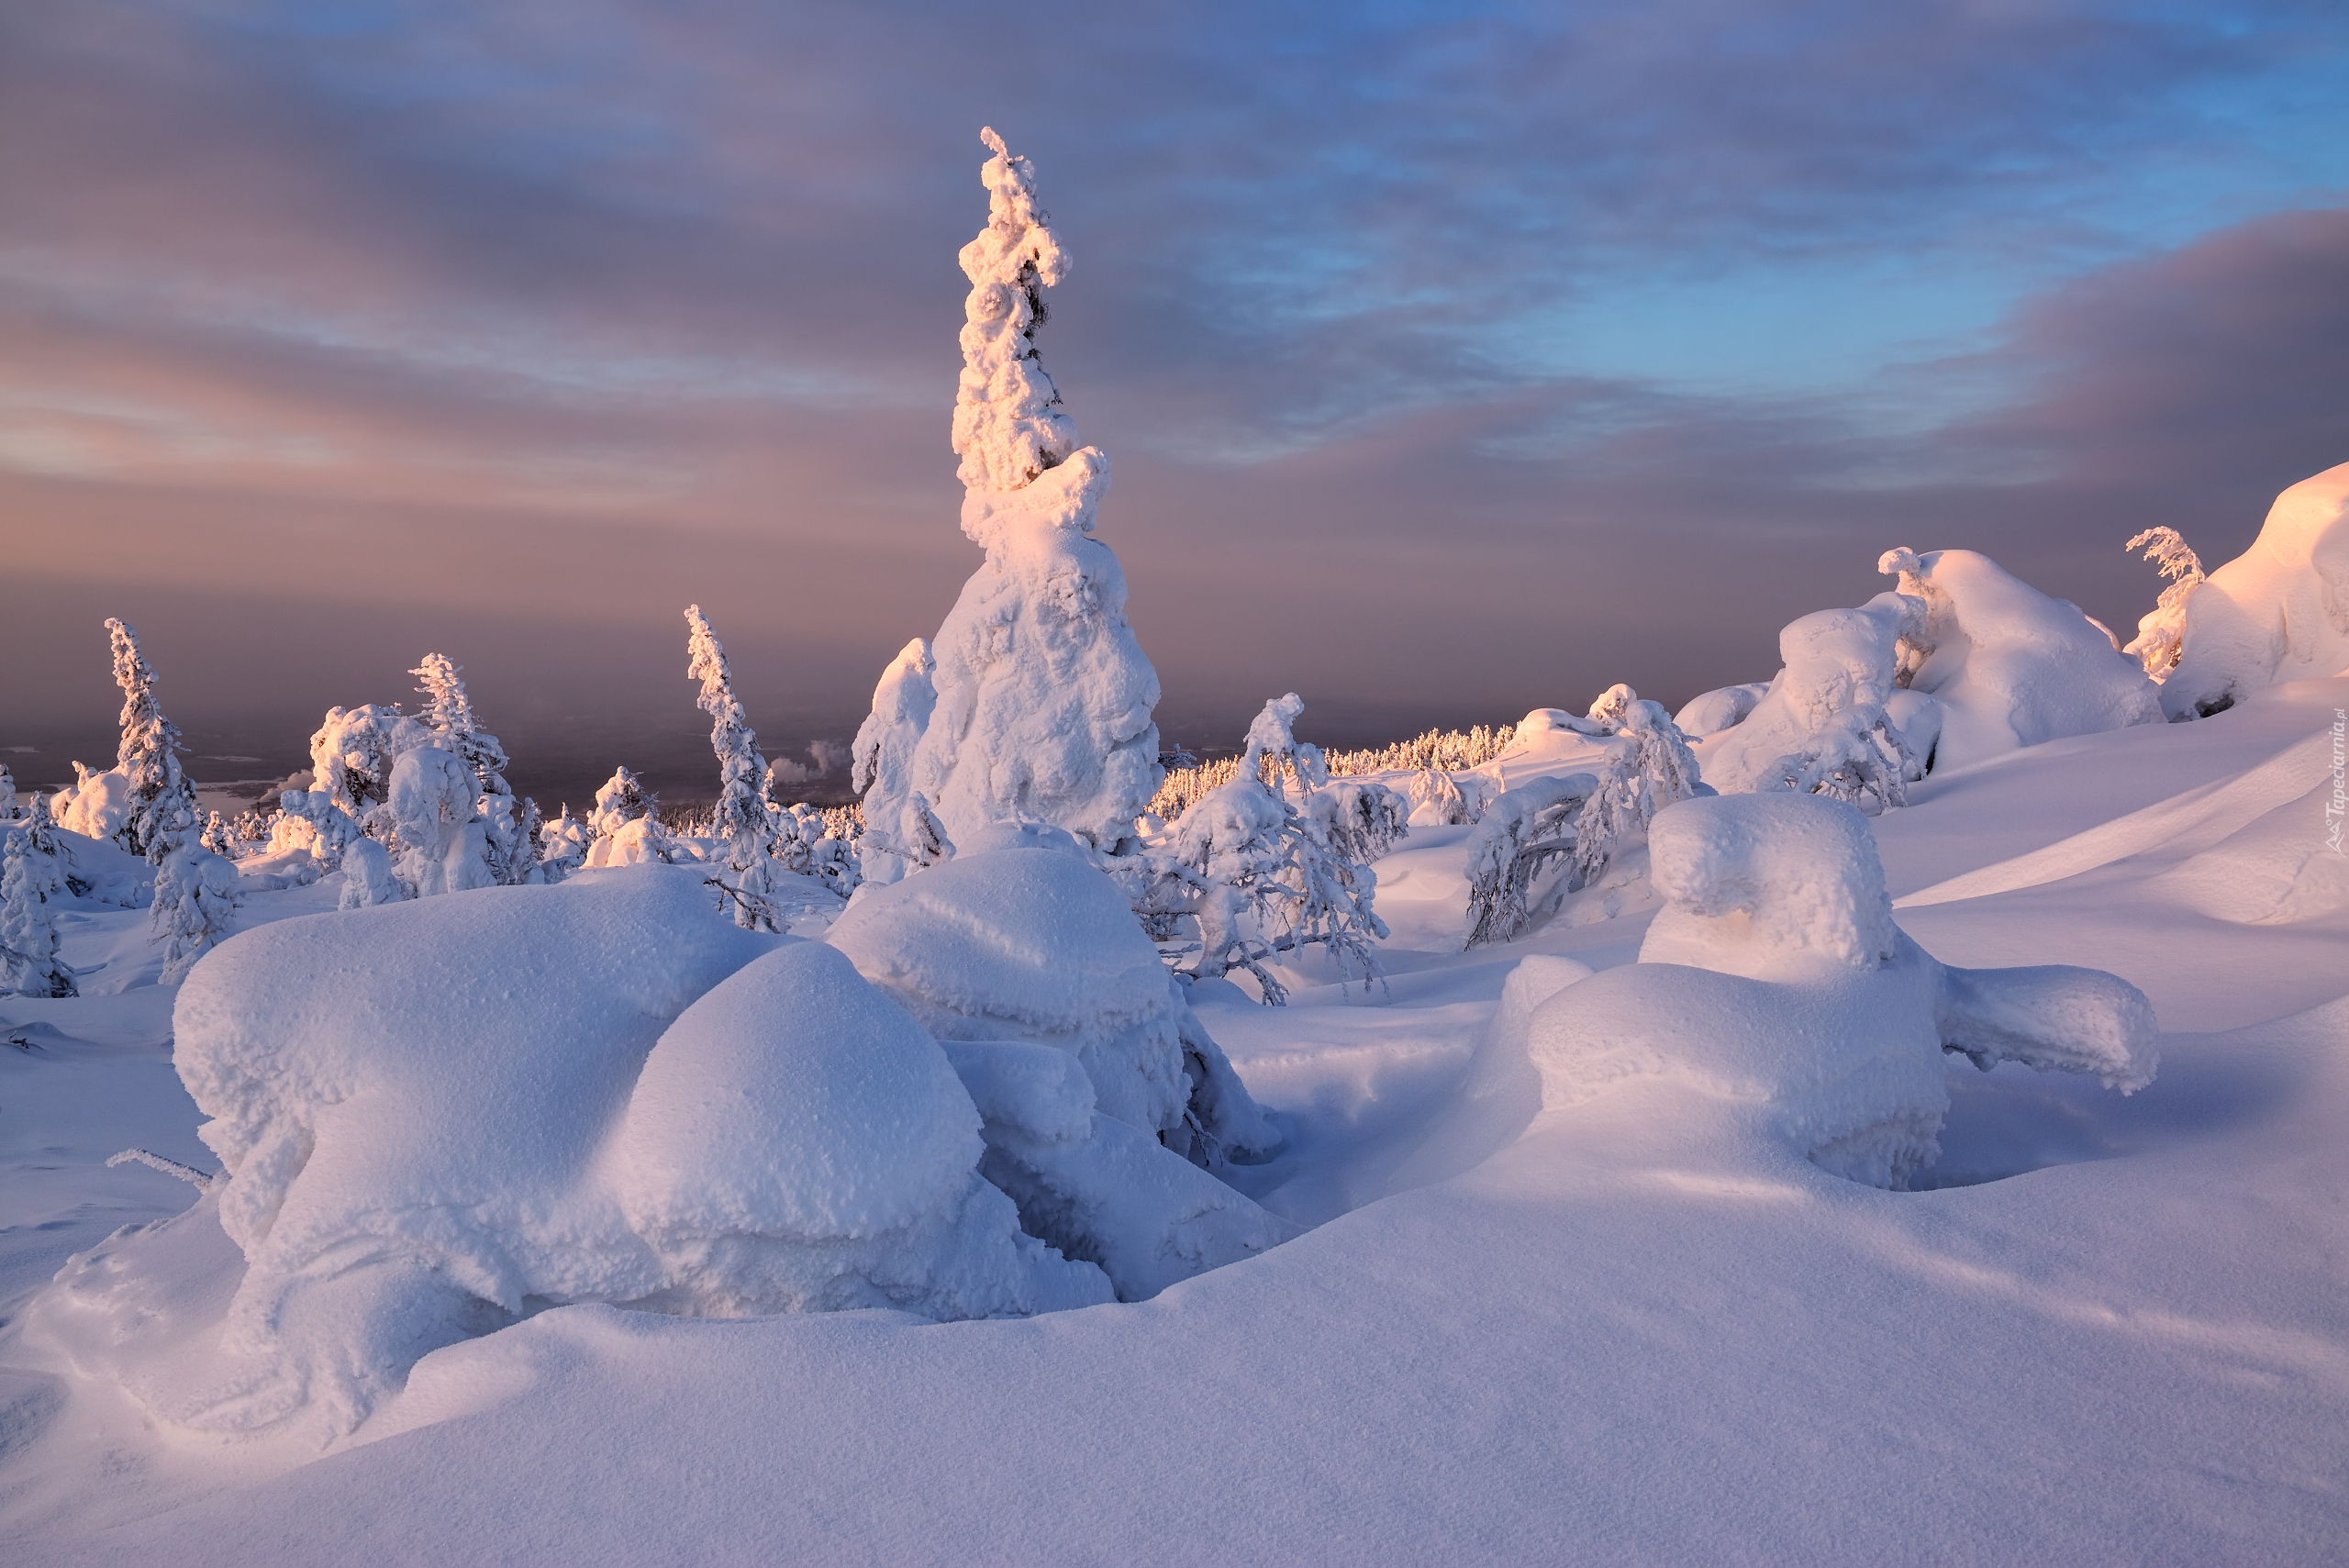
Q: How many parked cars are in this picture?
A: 0